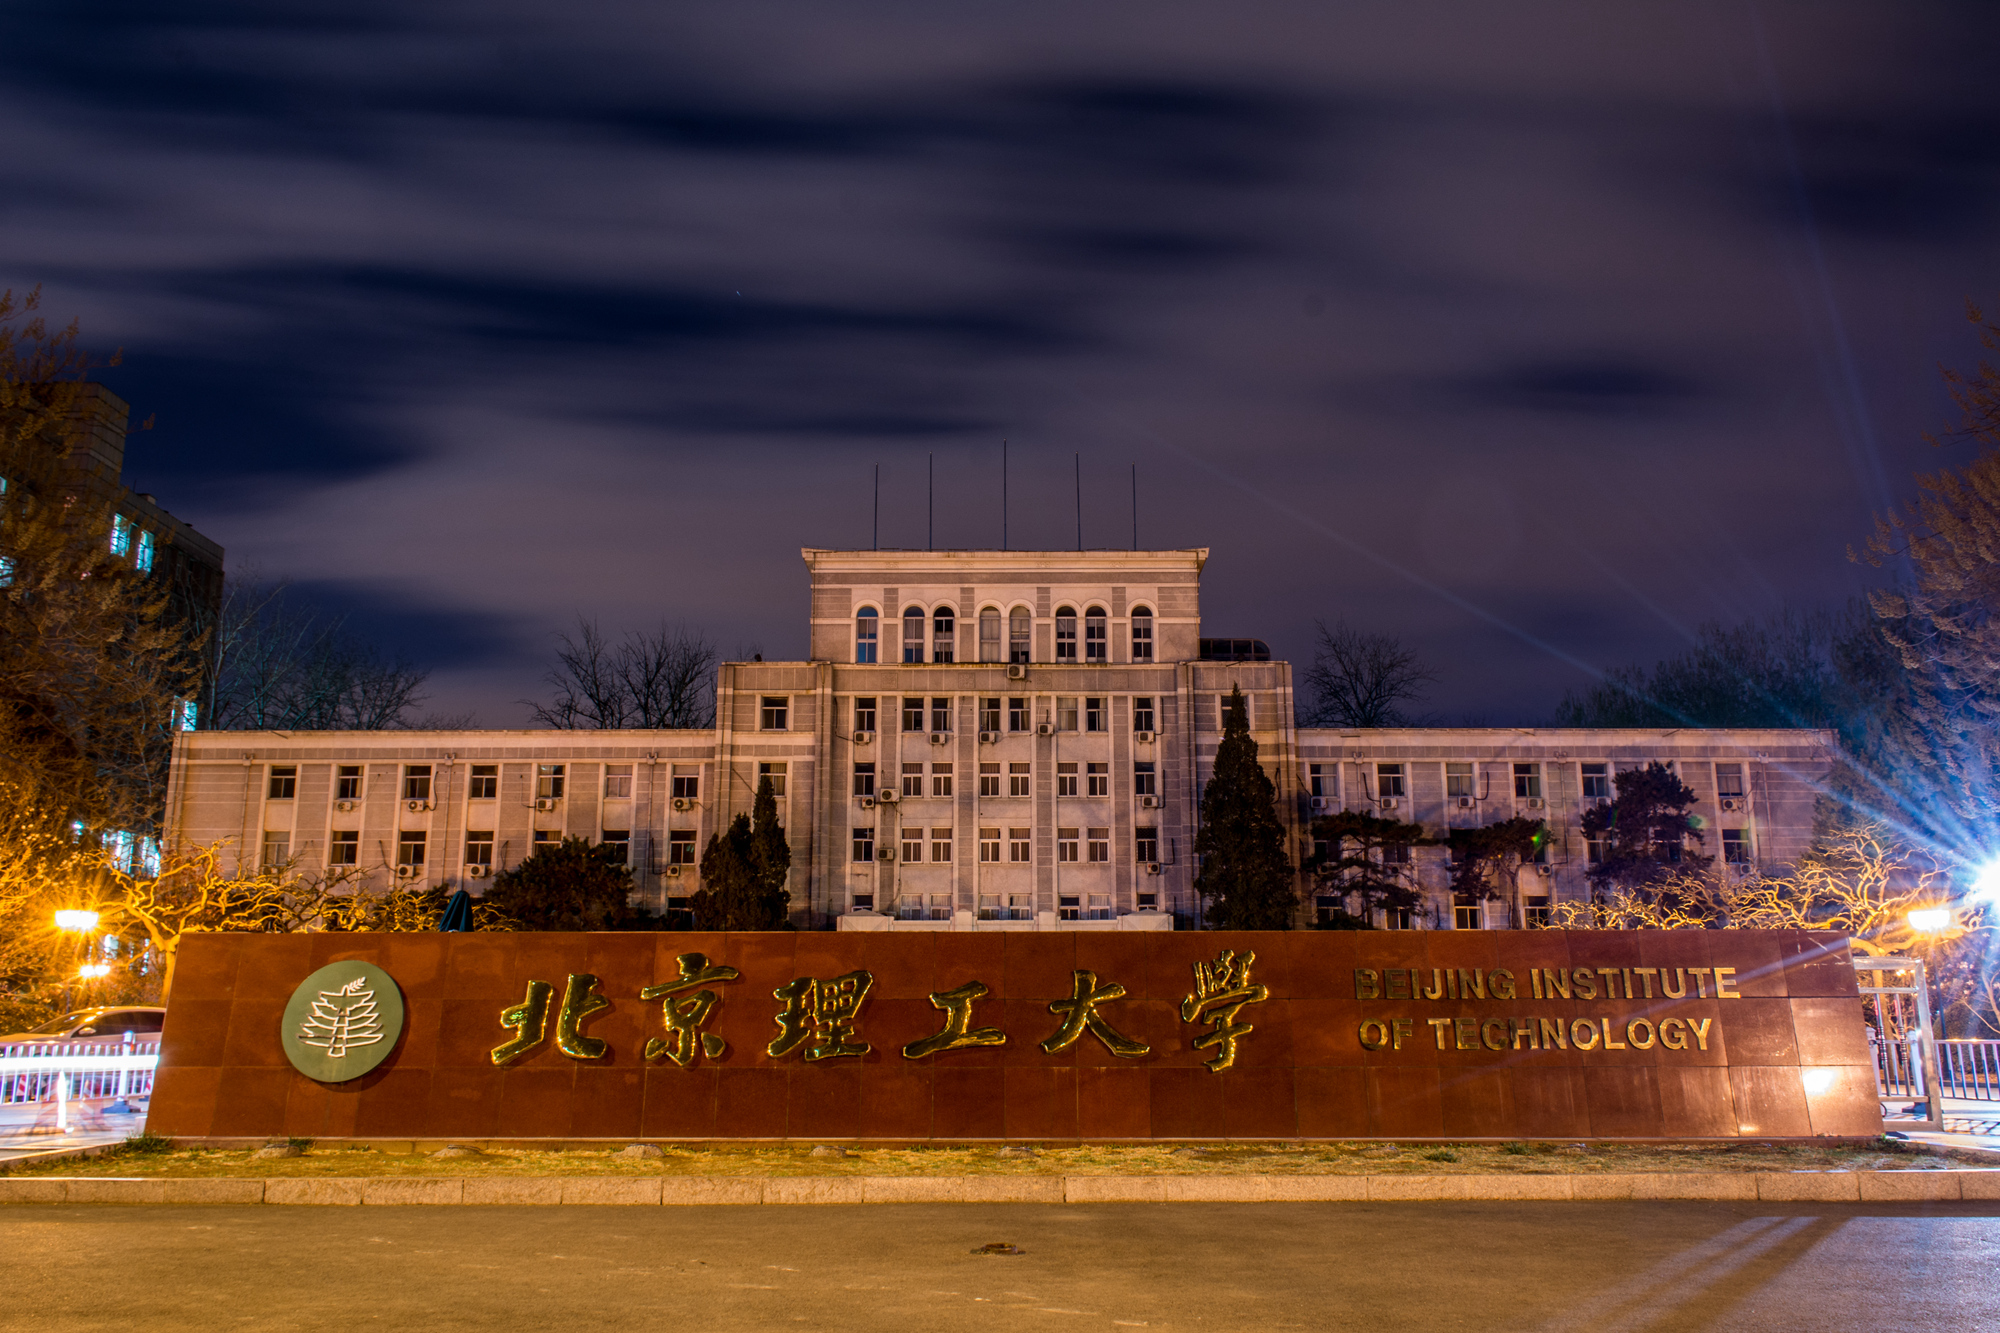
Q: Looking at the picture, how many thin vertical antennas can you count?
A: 5